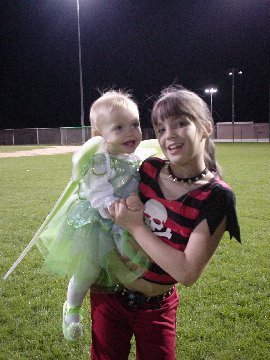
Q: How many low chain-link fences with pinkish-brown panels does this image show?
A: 1